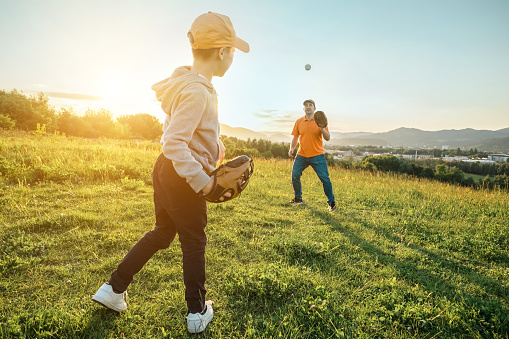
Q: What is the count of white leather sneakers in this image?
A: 2